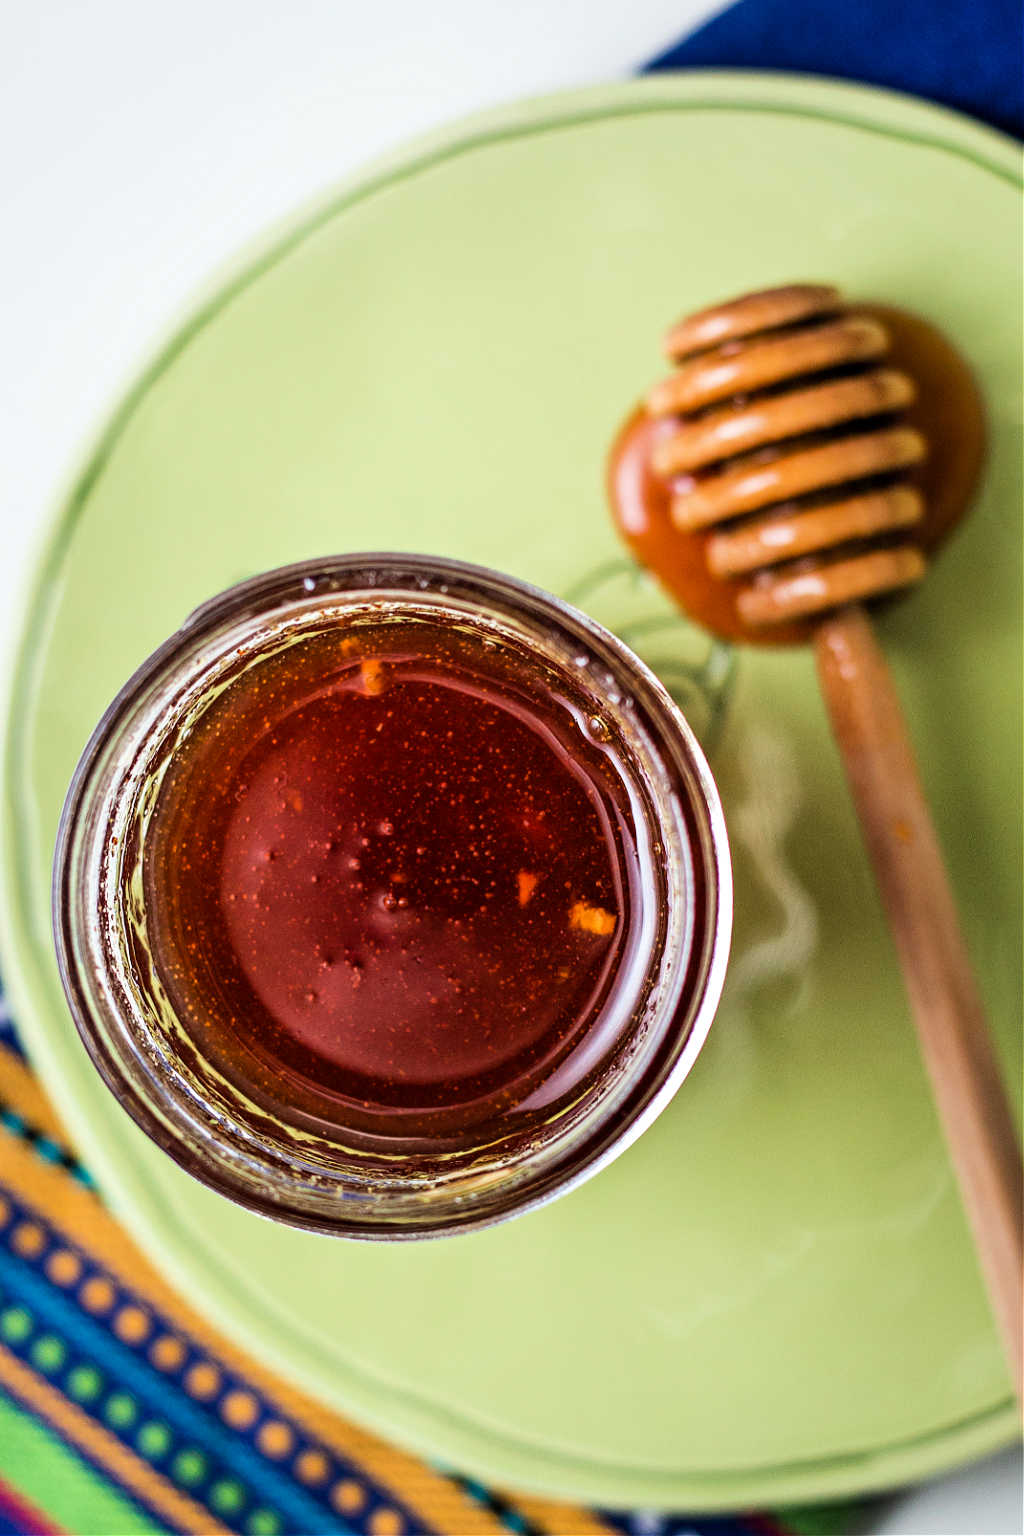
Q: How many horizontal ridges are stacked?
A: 6